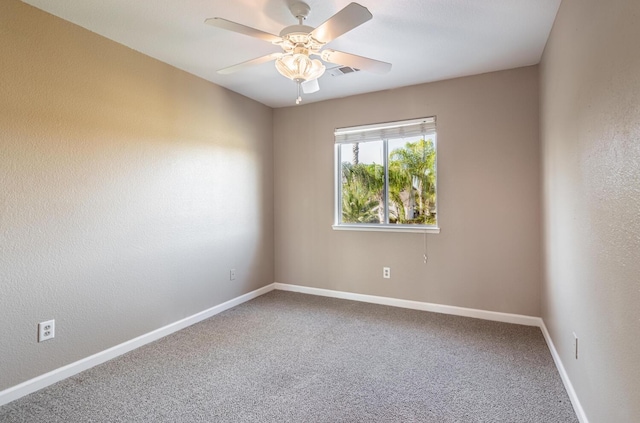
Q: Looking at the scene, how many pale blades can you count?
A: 5